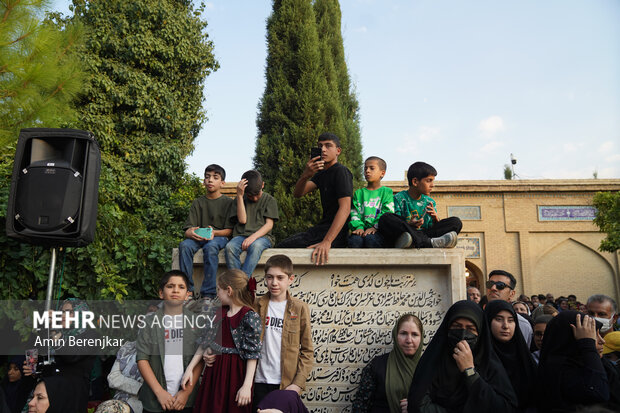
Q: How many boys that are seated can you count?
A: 5